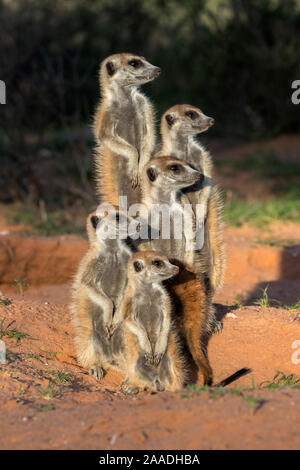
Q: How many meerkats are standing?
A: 5